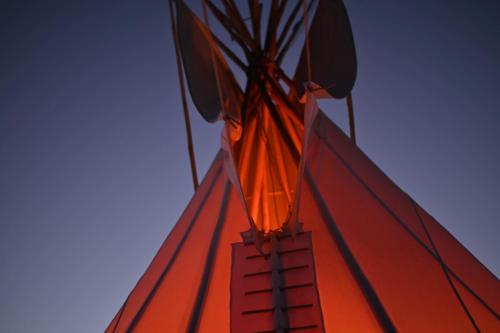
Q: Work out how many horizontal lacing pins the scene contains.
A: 6